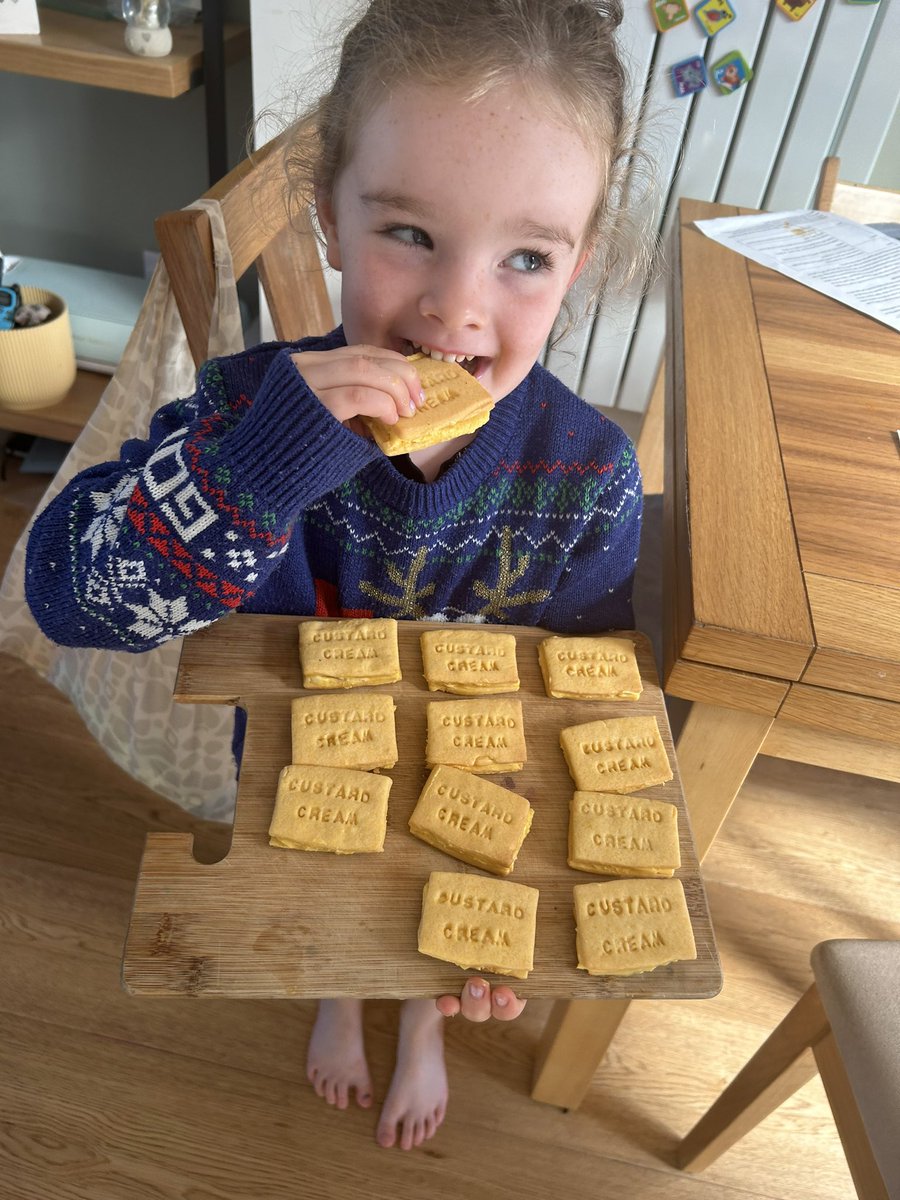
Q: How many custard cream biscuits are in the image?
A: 12